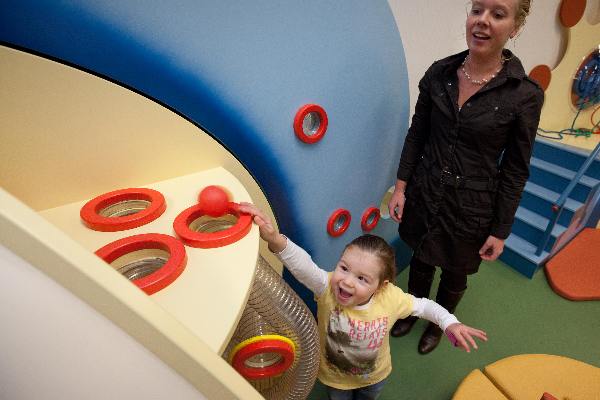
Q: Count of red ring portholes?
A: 7